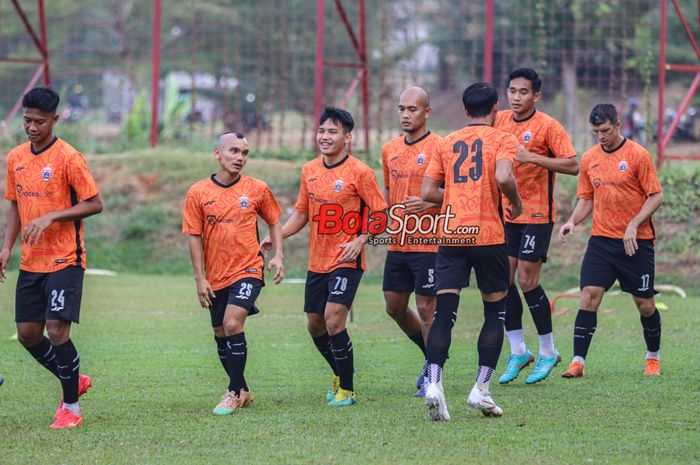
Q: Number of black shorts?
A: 7